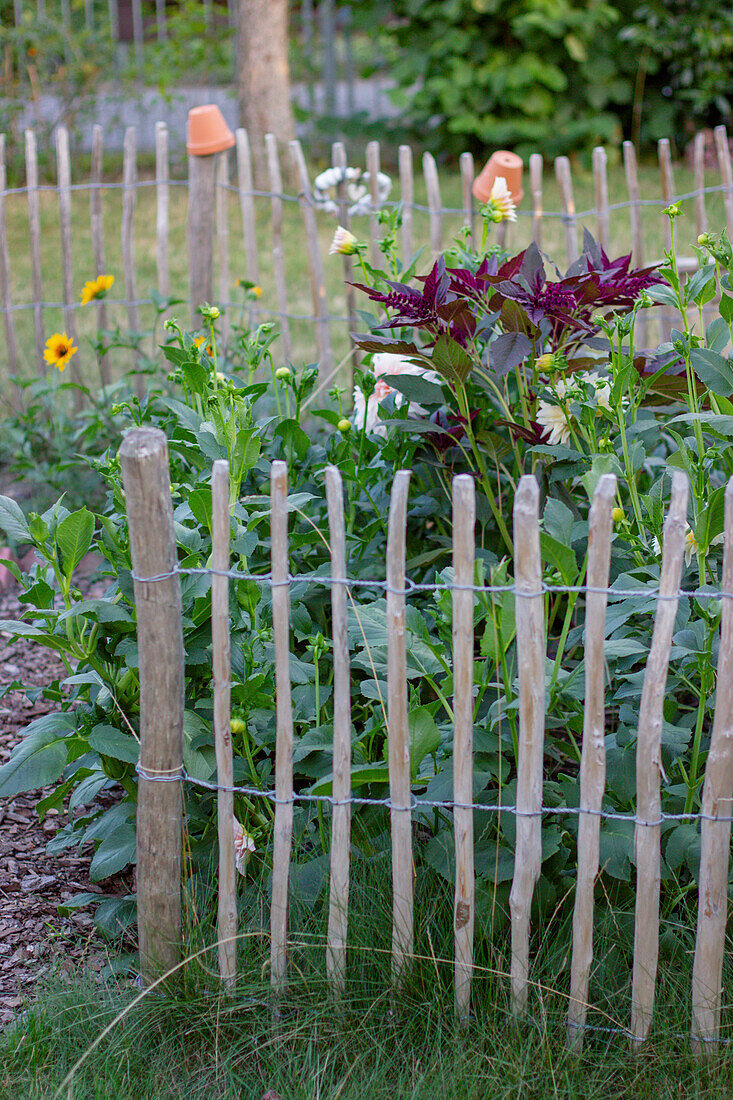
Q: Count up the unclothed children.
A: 0